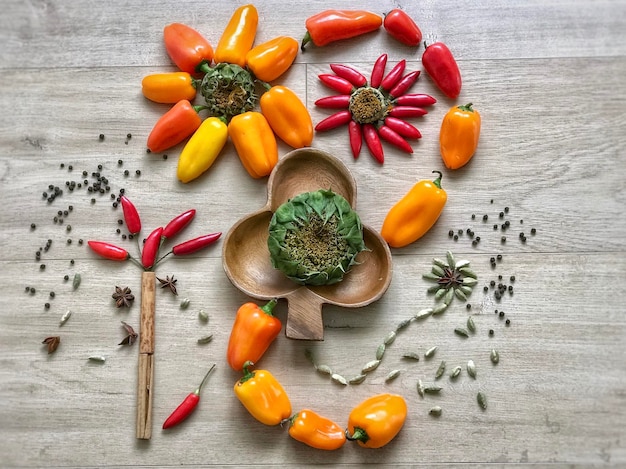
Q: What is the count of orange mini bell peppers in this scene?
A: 11